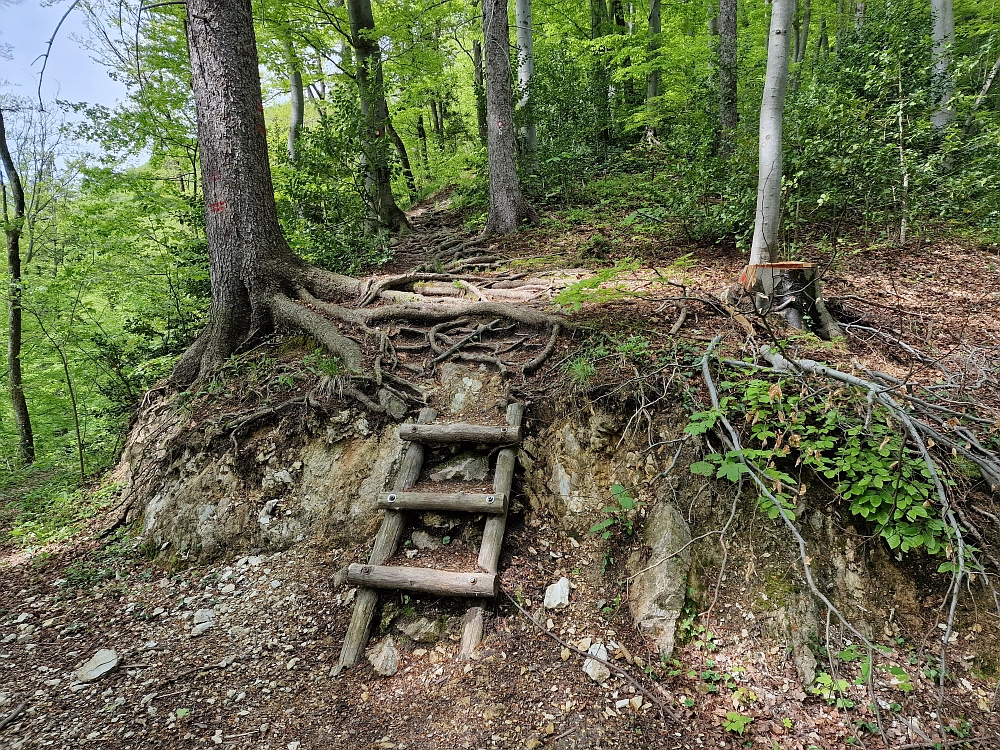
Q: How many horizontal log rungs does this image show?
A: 3